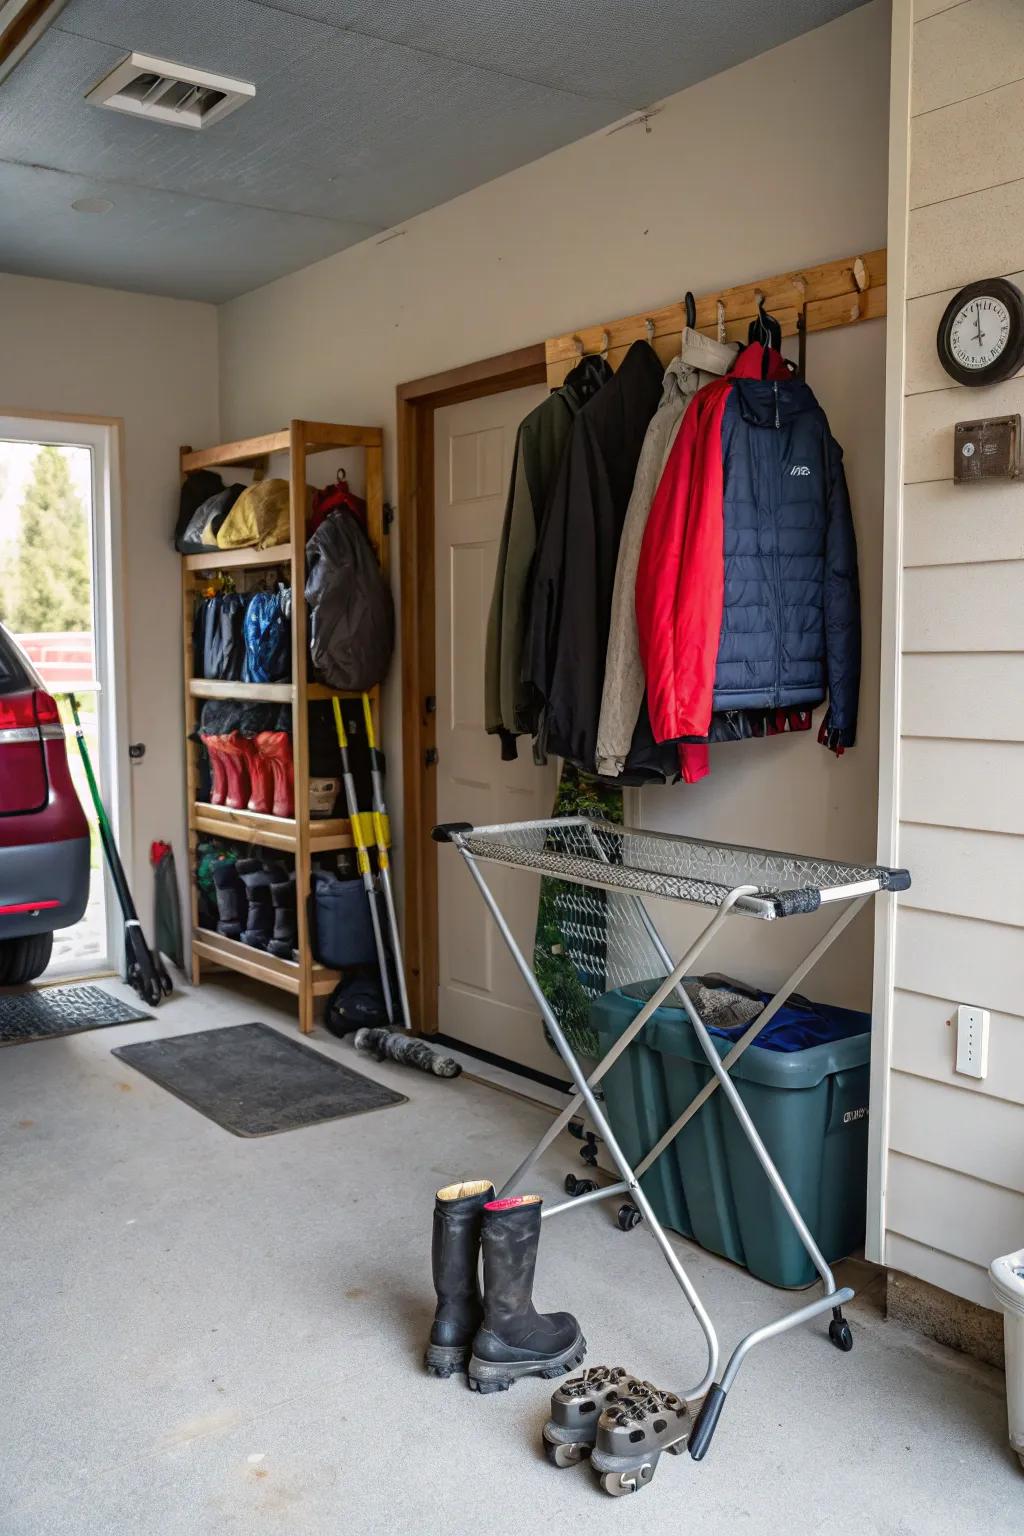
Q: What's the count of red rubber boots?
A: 4